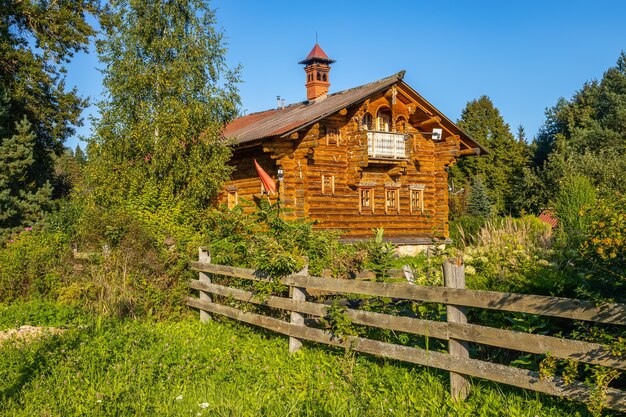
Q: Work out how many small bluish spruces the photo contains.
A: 1